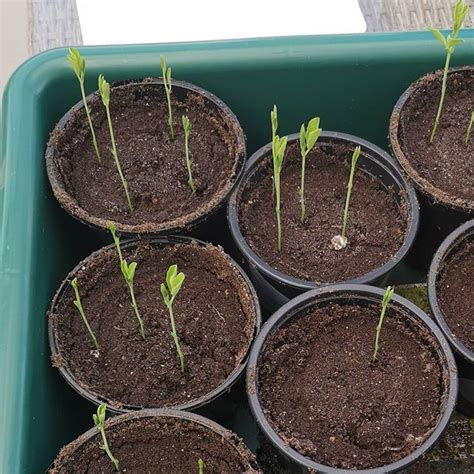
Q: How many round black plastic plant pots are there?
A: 7